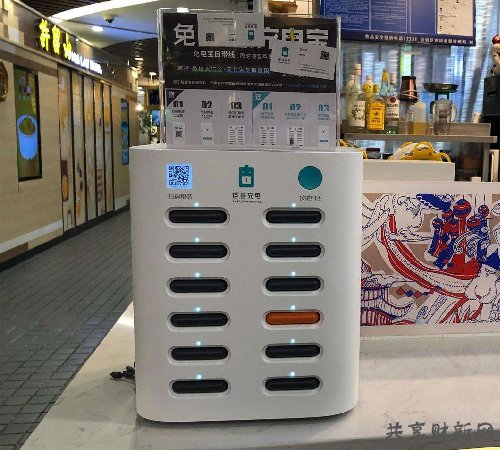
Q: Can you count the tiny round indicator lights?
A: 12